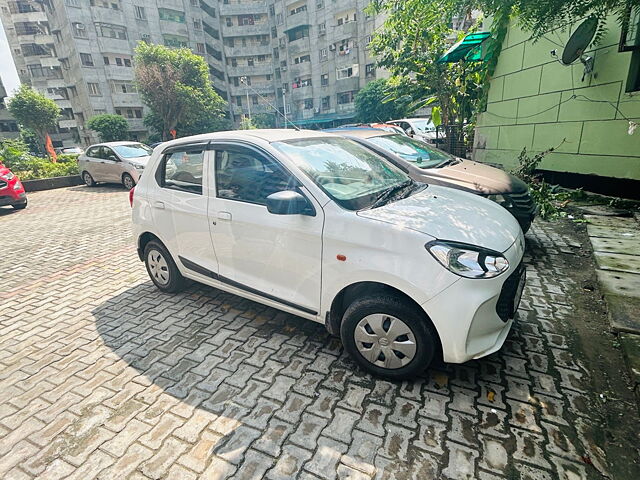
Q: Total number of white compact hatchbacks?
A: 1